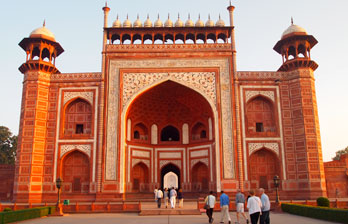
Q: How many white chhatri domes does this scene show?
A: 13